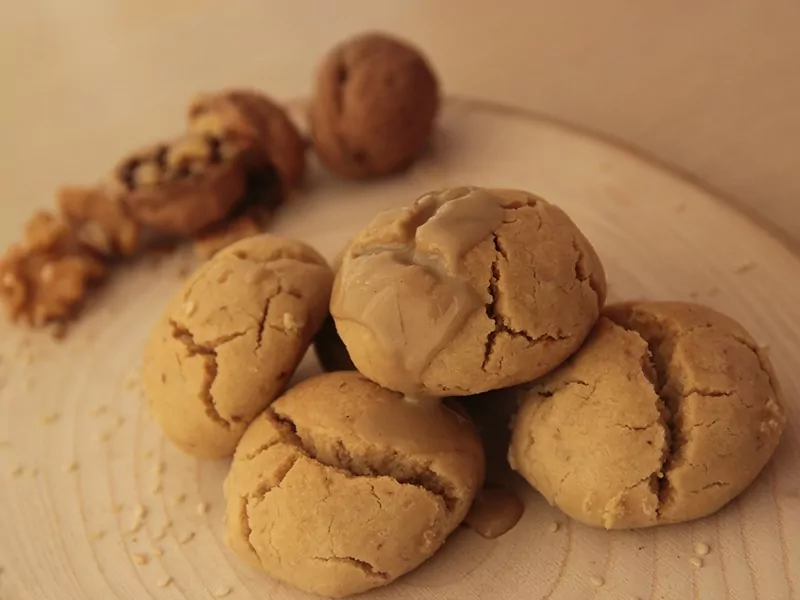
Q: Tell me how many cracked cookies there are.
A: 4